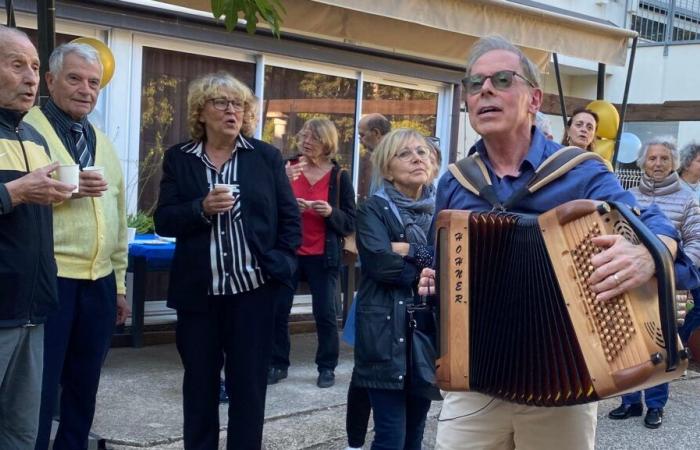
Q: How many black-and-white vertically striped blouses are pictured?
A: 1